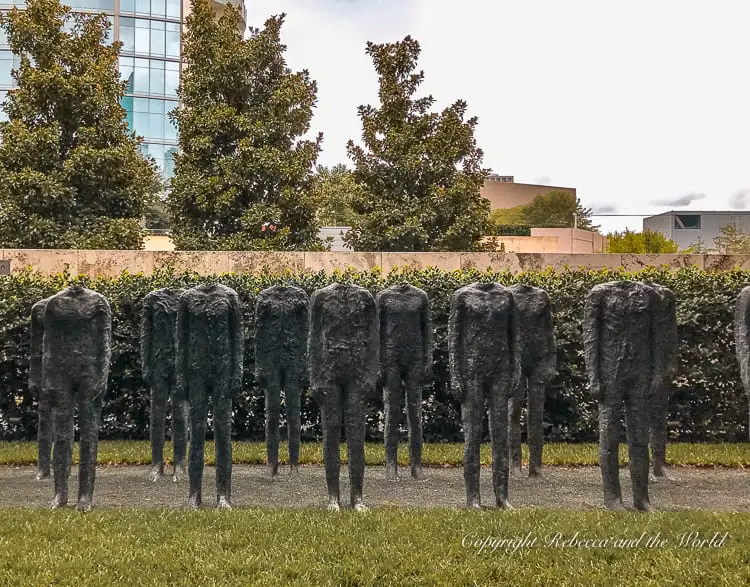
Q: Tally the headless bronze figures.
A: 12